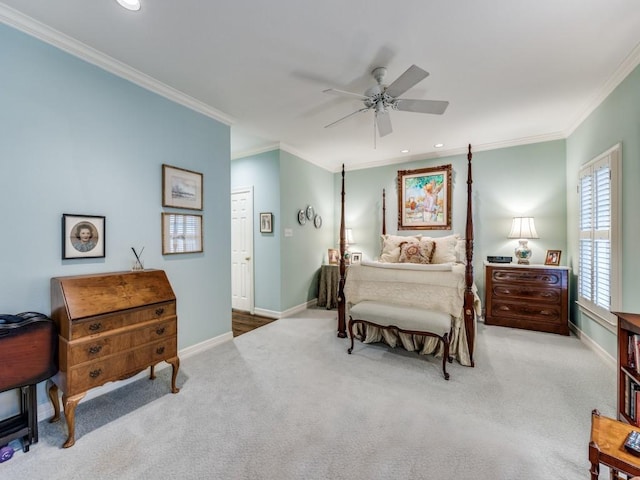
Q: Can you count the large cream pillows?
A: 2